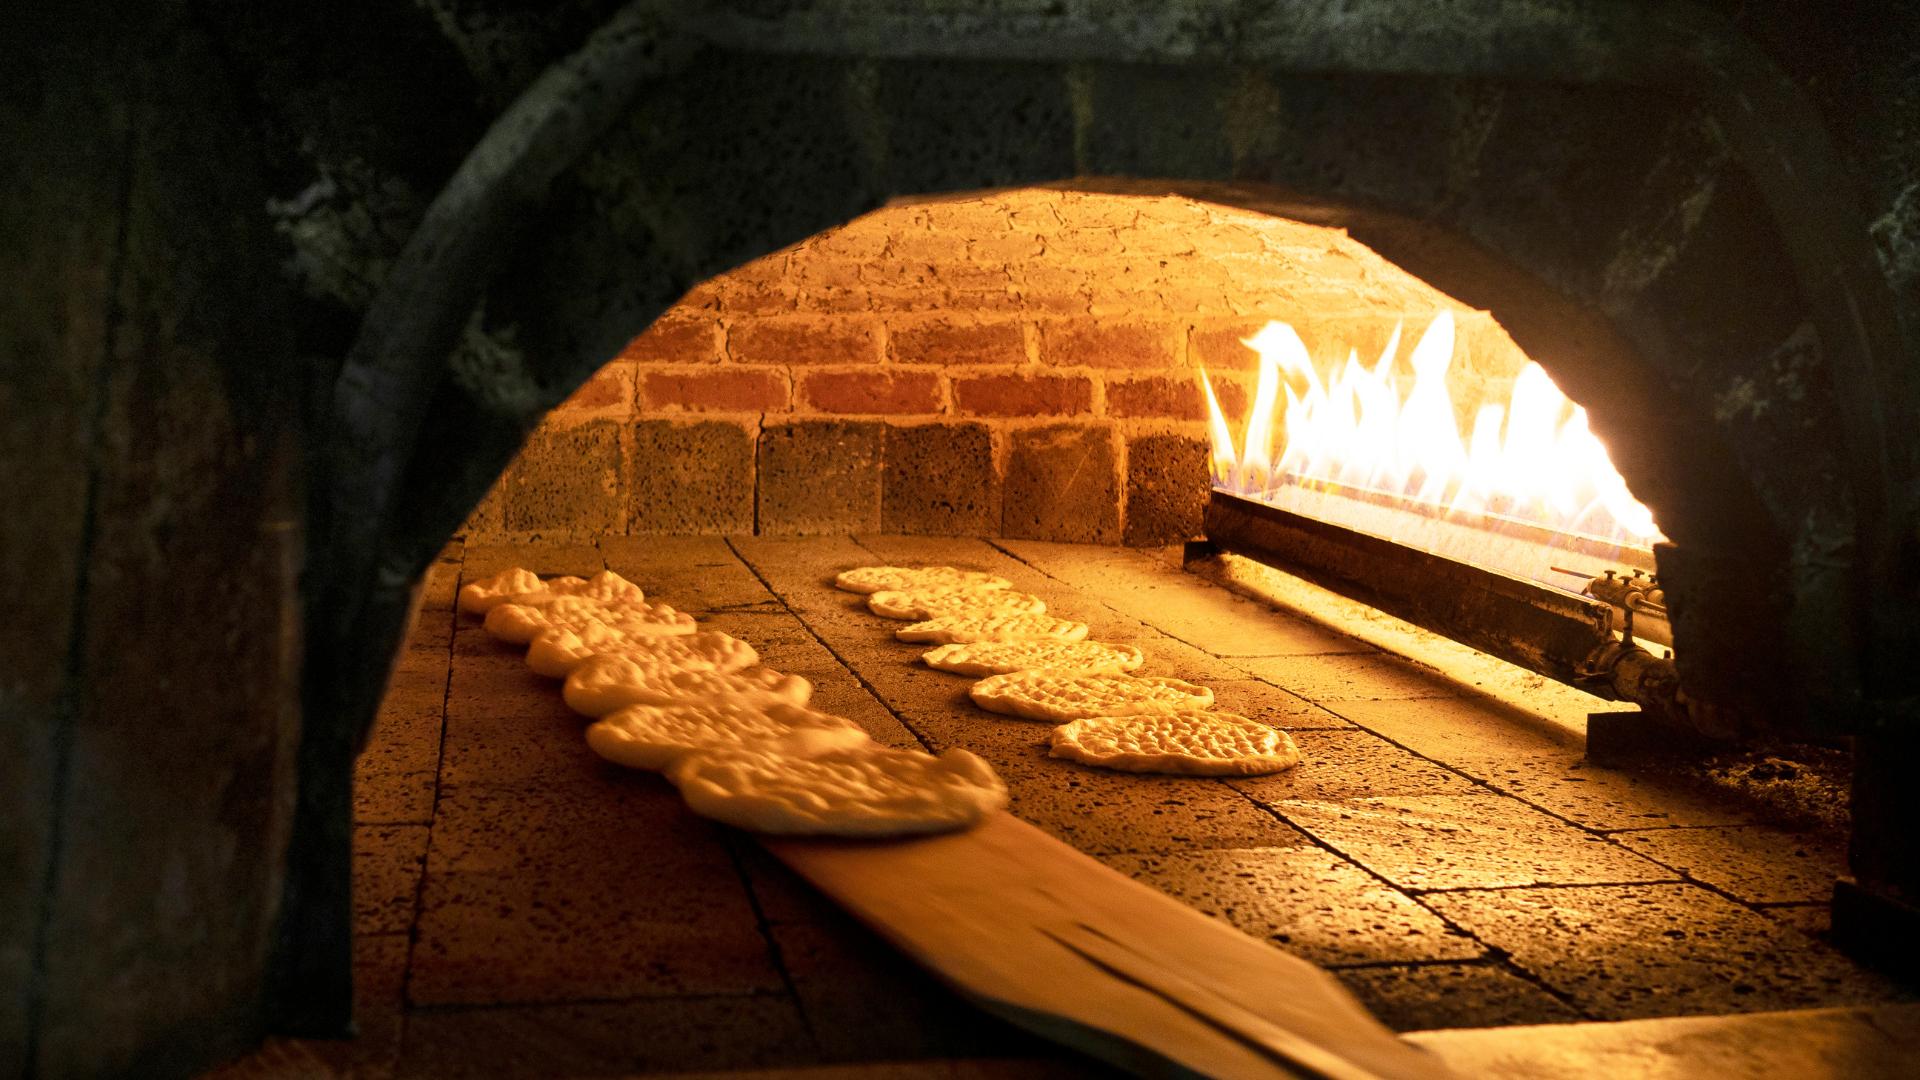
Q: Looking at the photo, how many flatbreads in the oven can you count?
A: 12